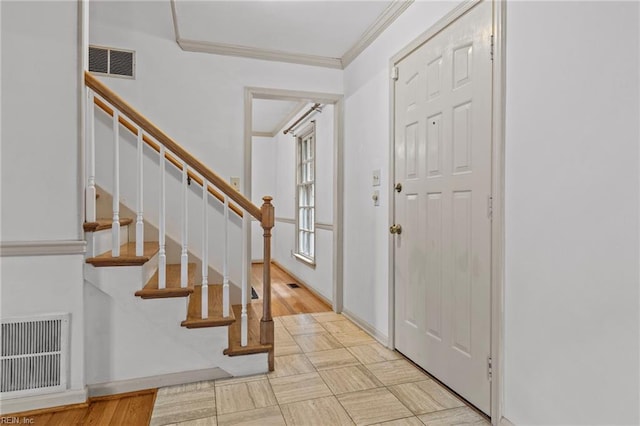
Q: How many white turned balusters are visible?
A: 8